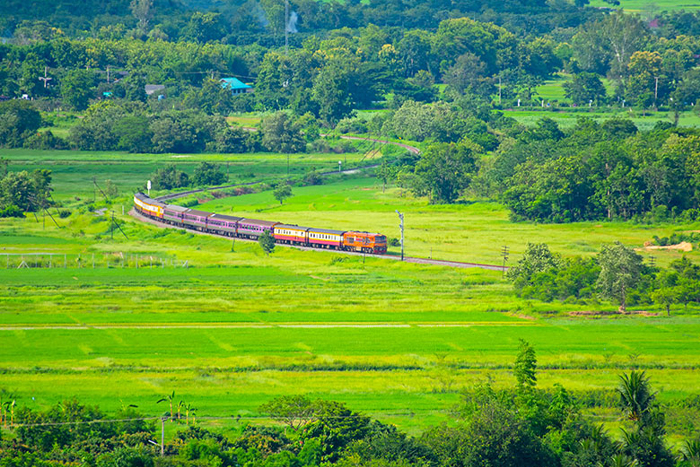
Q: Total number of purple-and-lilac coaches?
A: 4